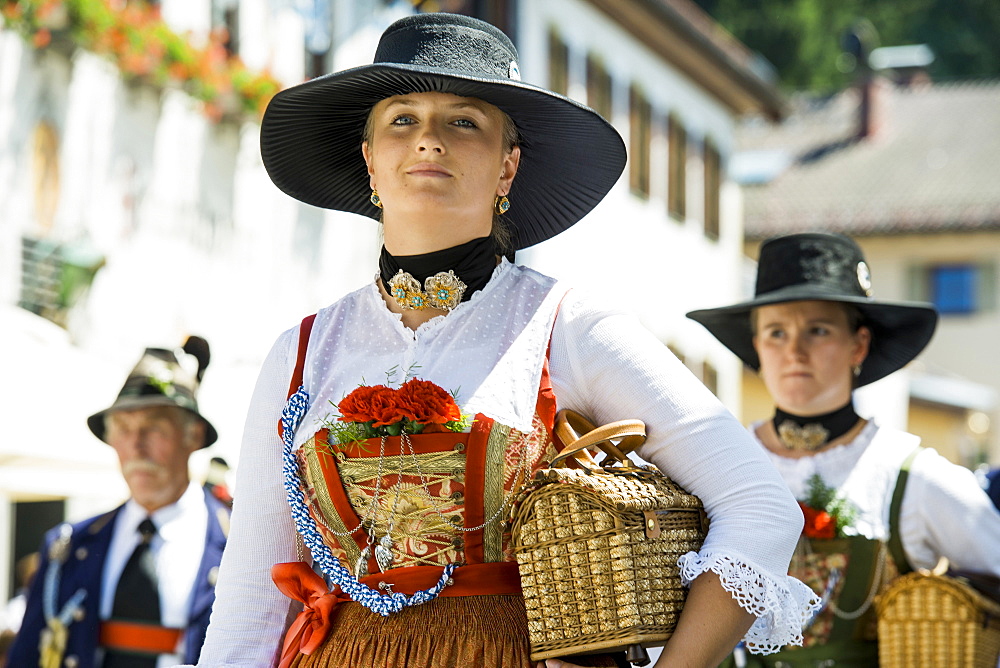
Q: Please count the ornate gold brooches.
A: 2